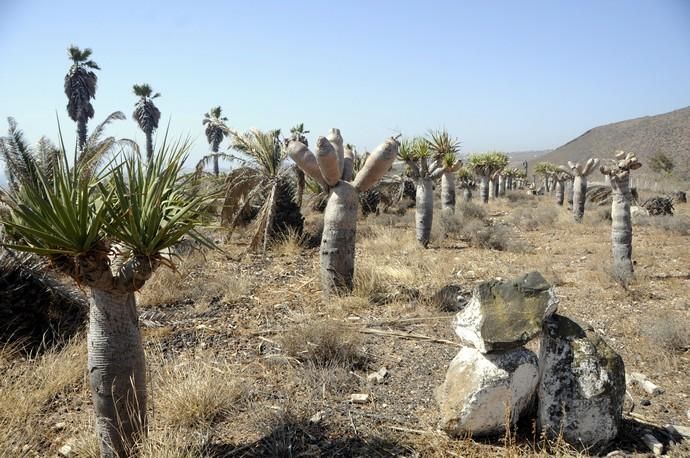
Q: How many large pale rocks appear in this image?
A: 3